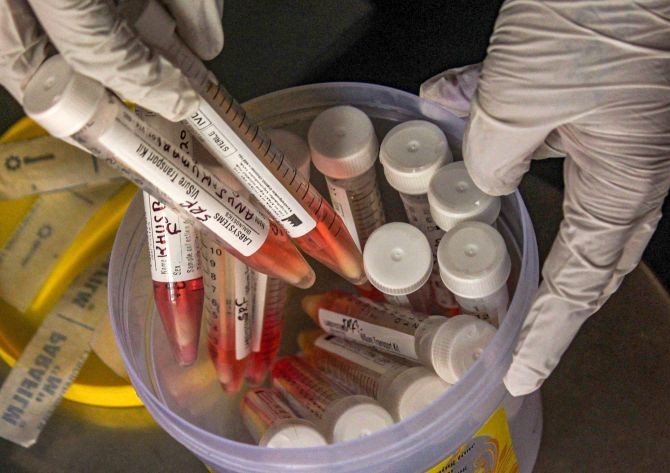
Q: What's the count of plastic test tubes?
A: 14